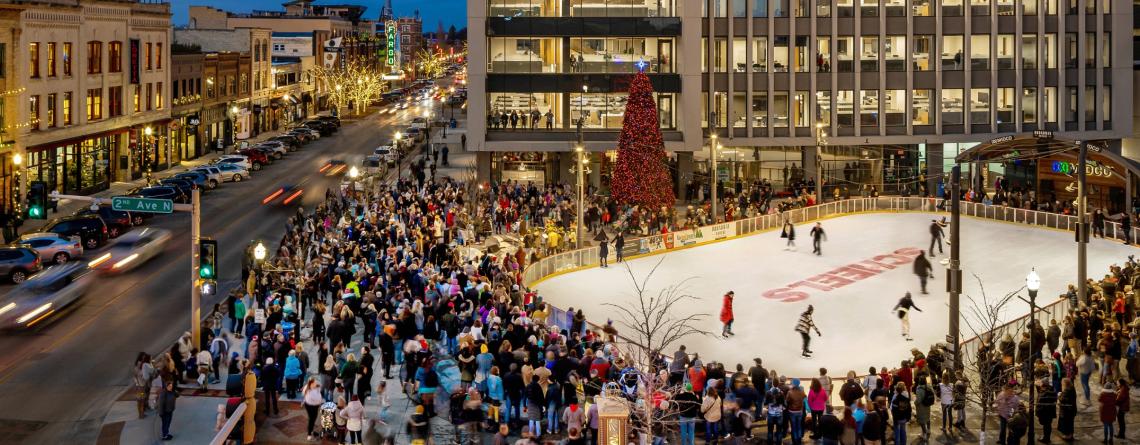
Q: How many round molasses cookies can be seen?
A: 0